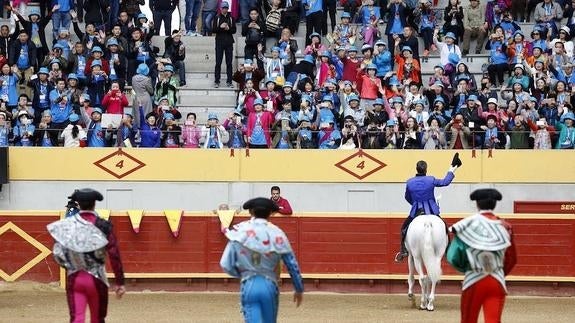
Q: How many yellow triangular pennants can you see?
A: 4